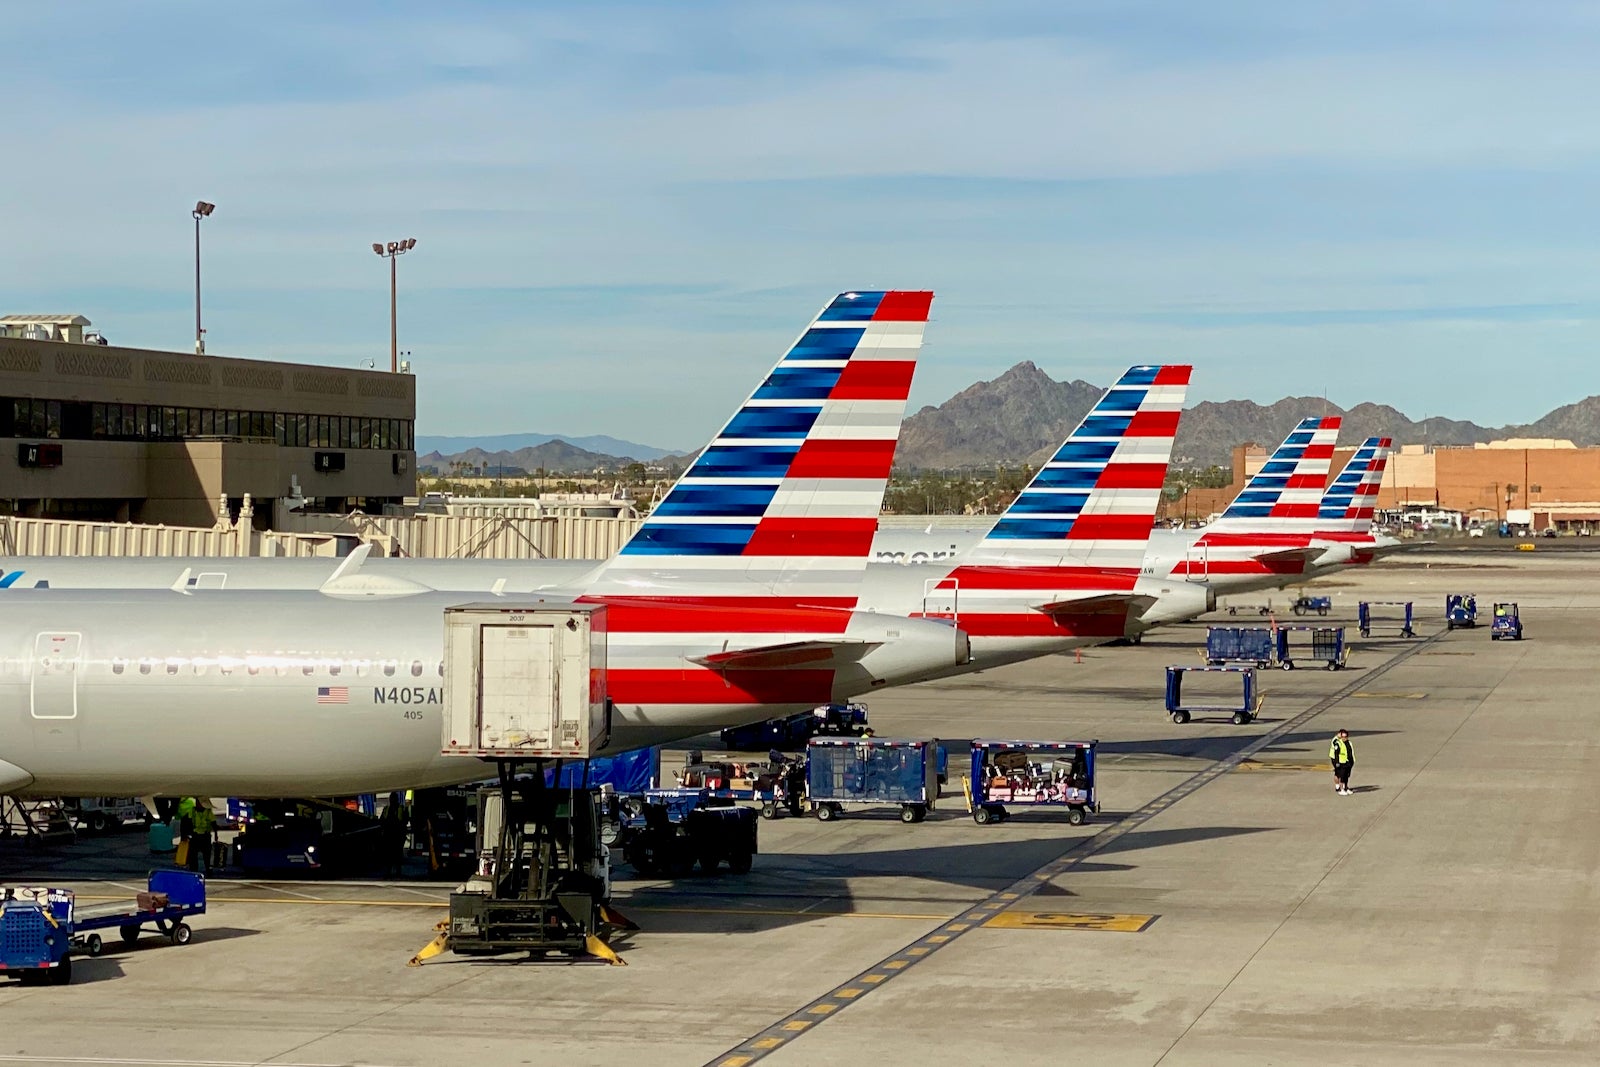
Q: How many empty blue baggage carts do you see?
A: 3